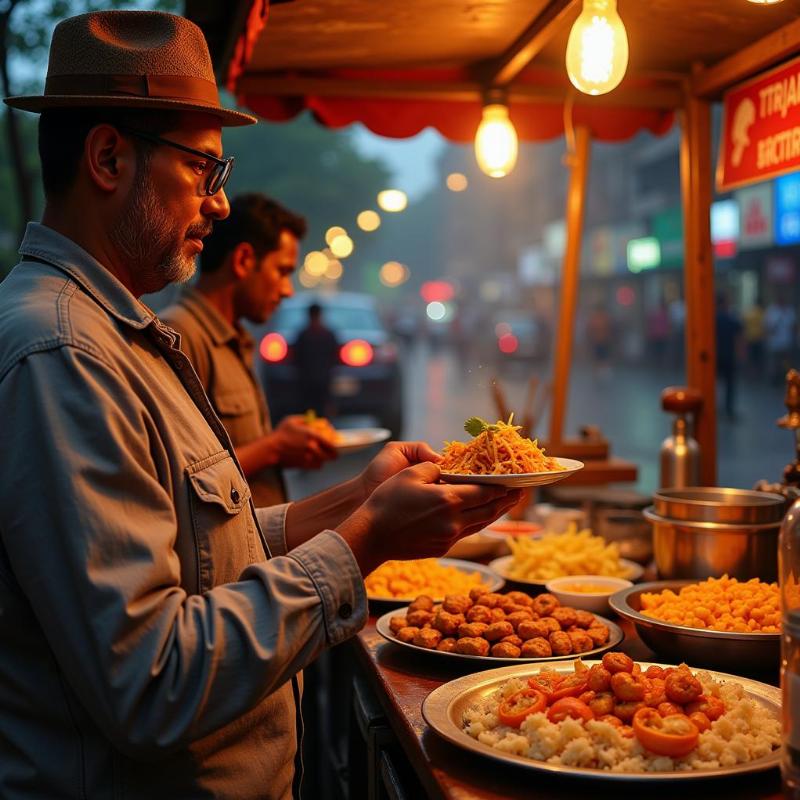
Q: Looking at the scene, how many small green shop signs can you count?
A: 1